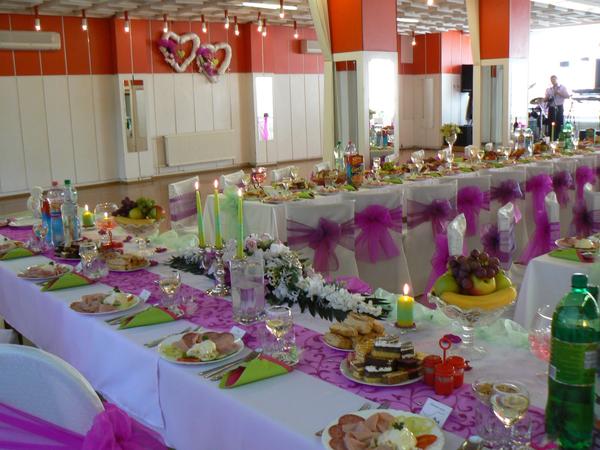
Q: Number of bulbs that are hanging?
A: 13